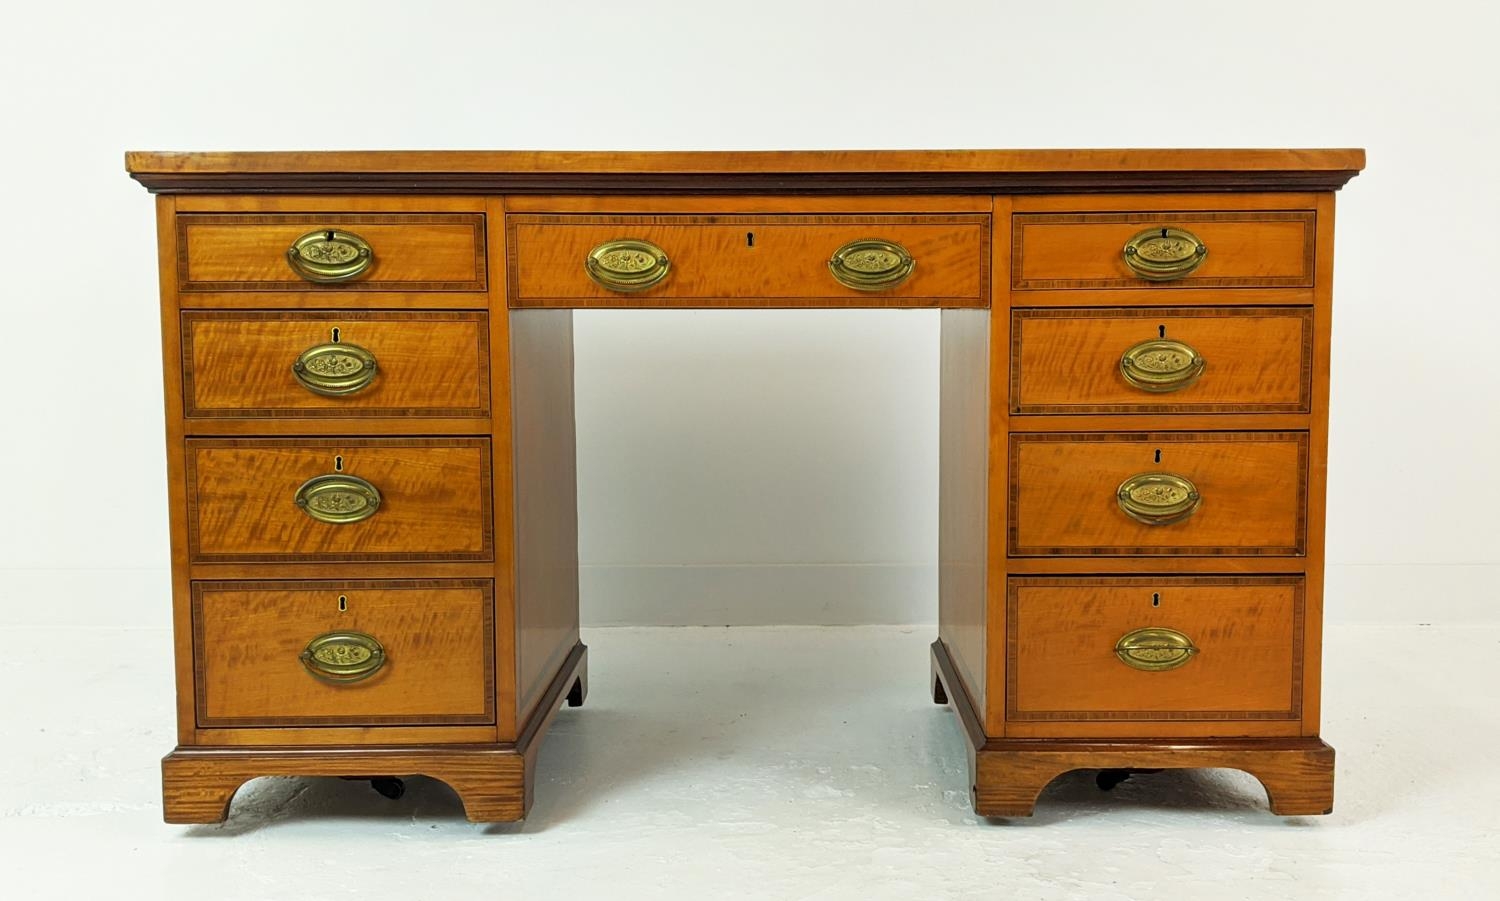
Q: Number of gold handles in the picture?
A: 10